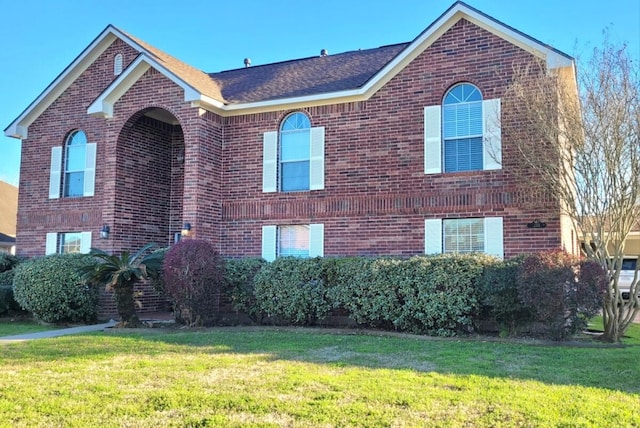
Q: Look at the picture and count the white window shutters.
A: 12